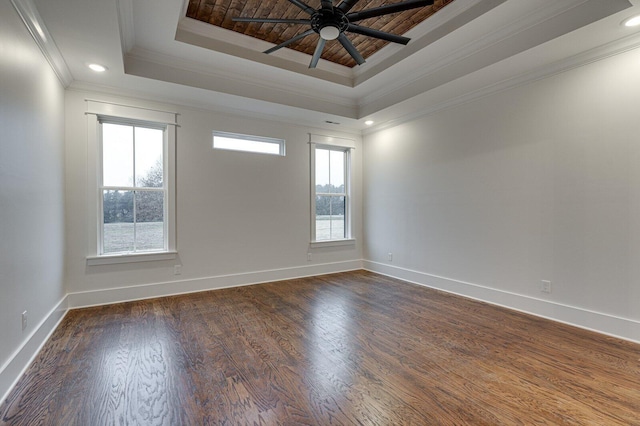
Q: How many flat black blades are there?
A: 9